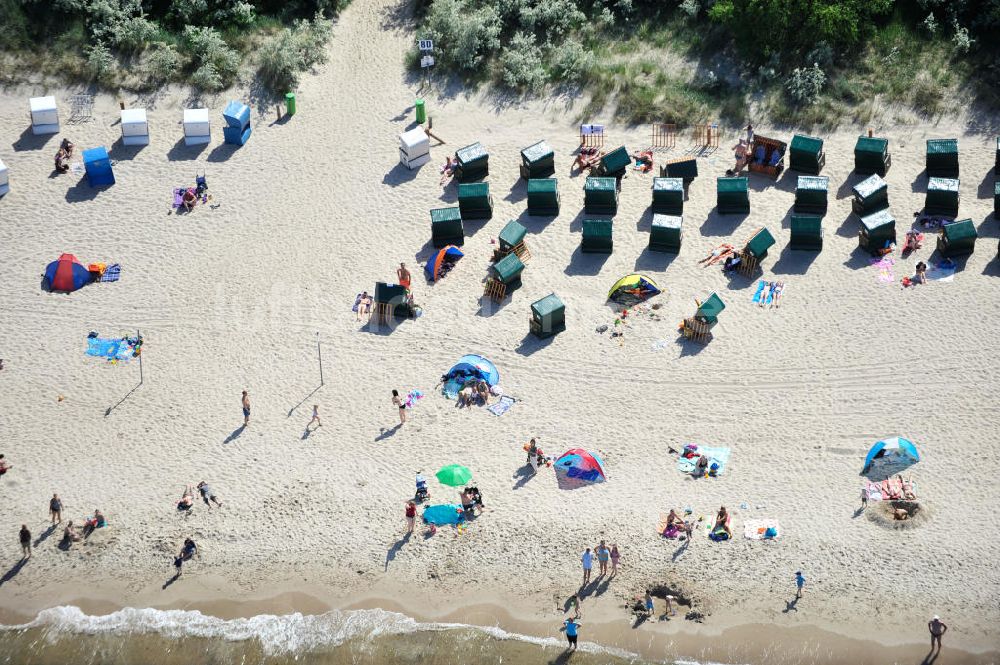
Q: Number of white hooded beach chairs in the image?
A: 5